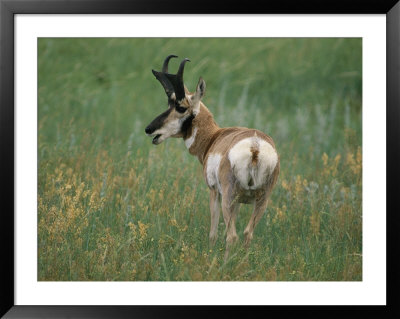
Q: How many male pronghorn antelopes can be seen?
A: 1